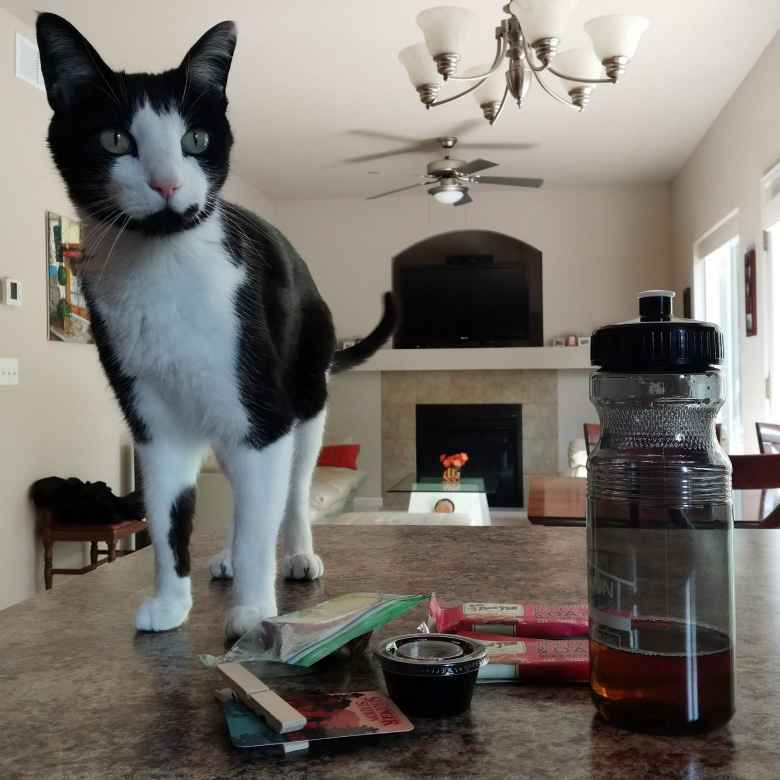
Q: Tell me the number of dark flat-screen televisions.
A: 1